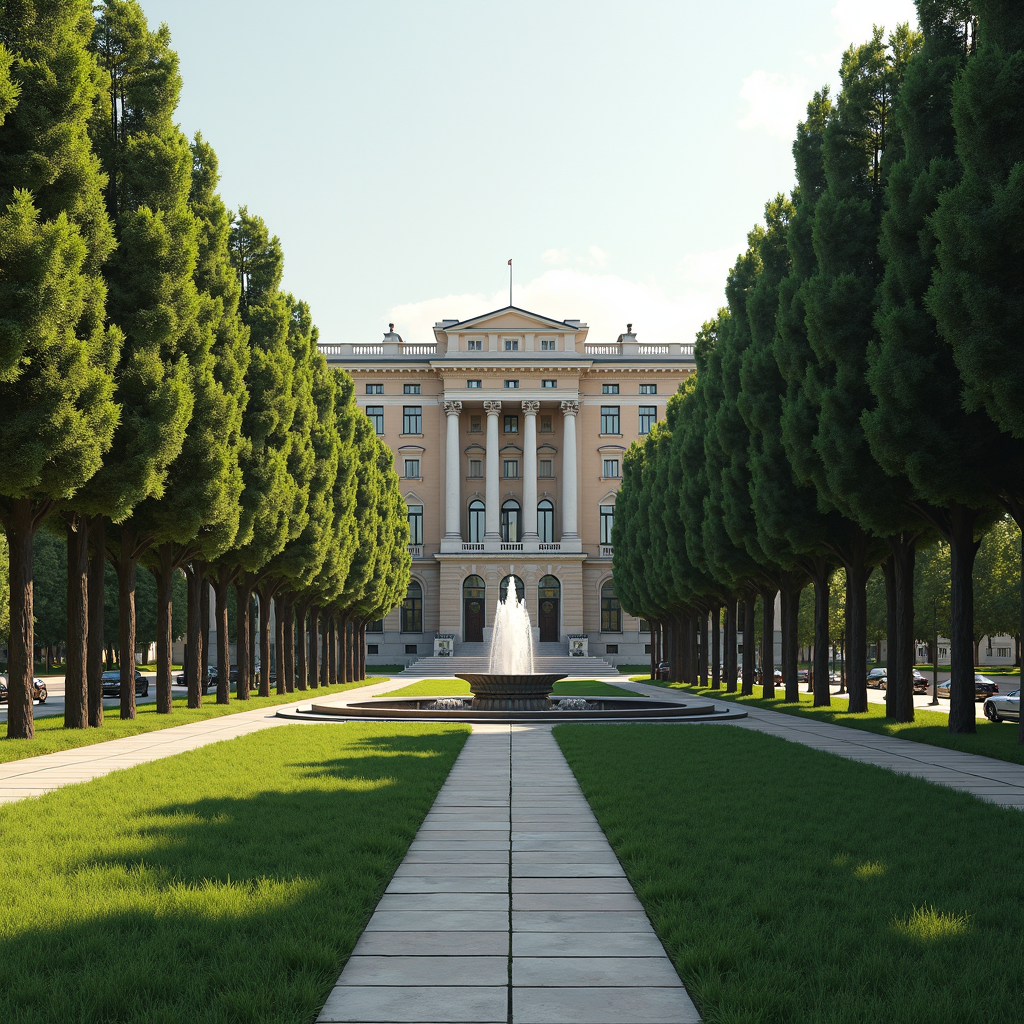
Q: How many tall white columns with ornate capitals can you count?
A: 4